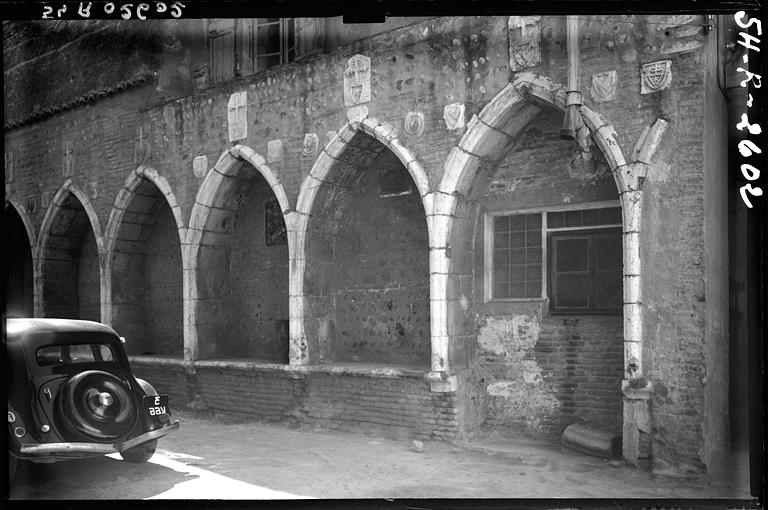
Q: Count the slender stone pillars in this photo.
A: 6